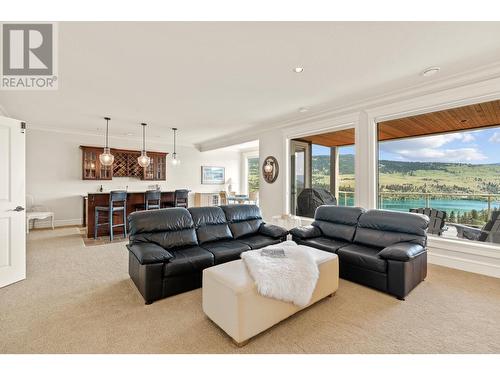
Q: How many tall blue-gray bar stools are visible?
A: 3